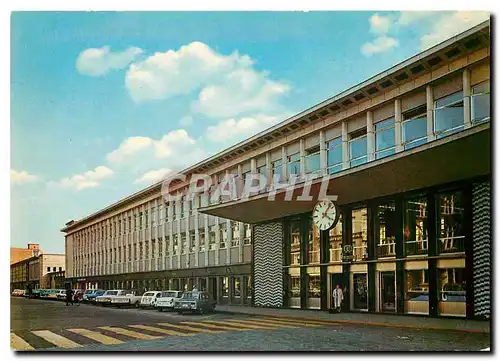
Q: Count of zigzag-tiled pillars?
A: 2